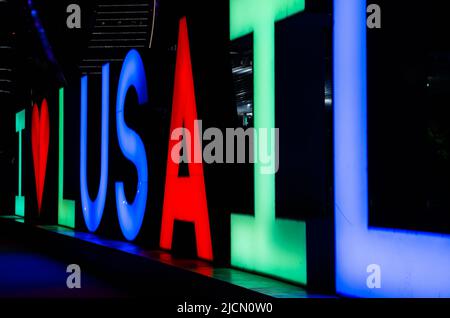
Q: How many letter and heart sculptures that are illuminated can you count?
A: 8